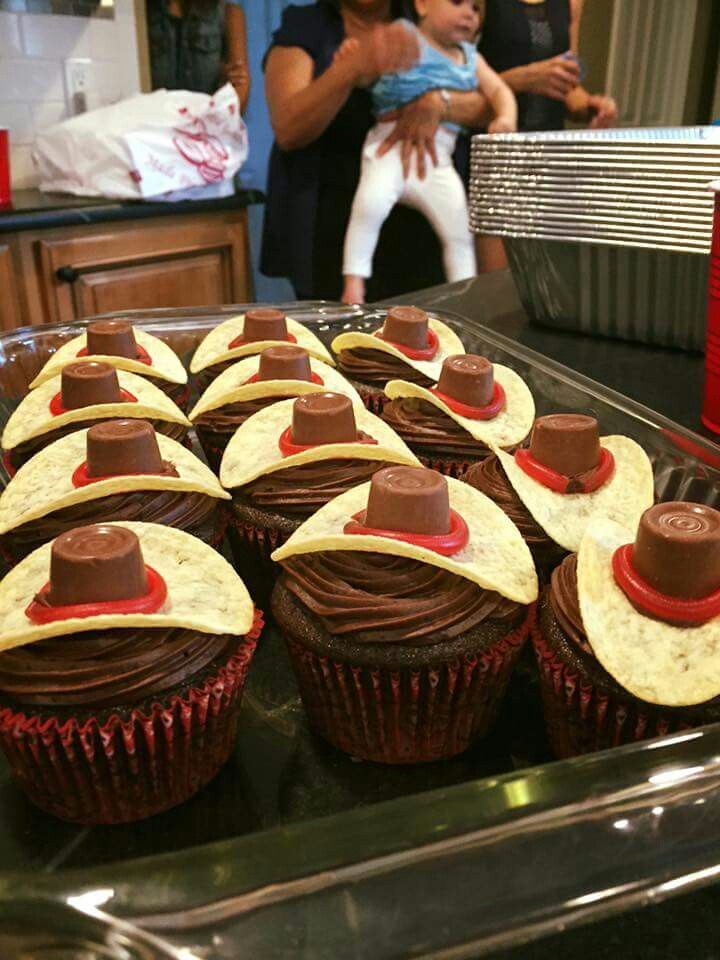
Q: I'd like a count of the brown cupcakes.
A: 12